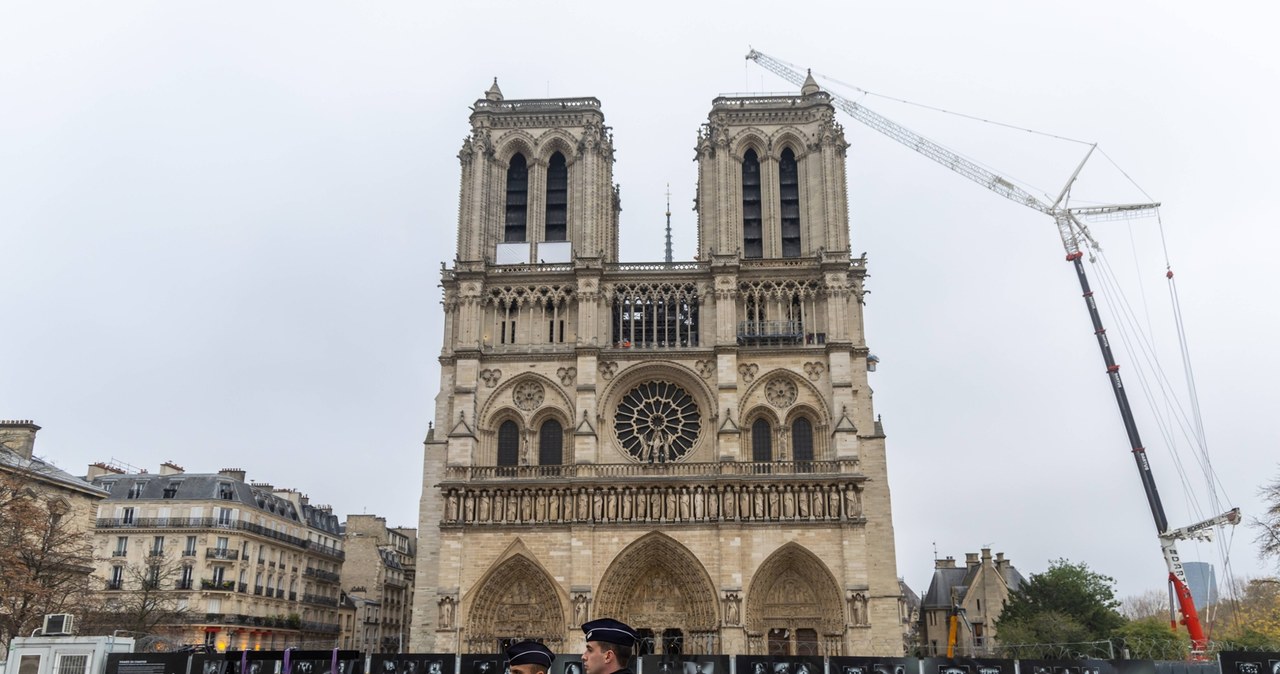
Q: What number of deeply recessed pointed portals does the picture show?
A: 3